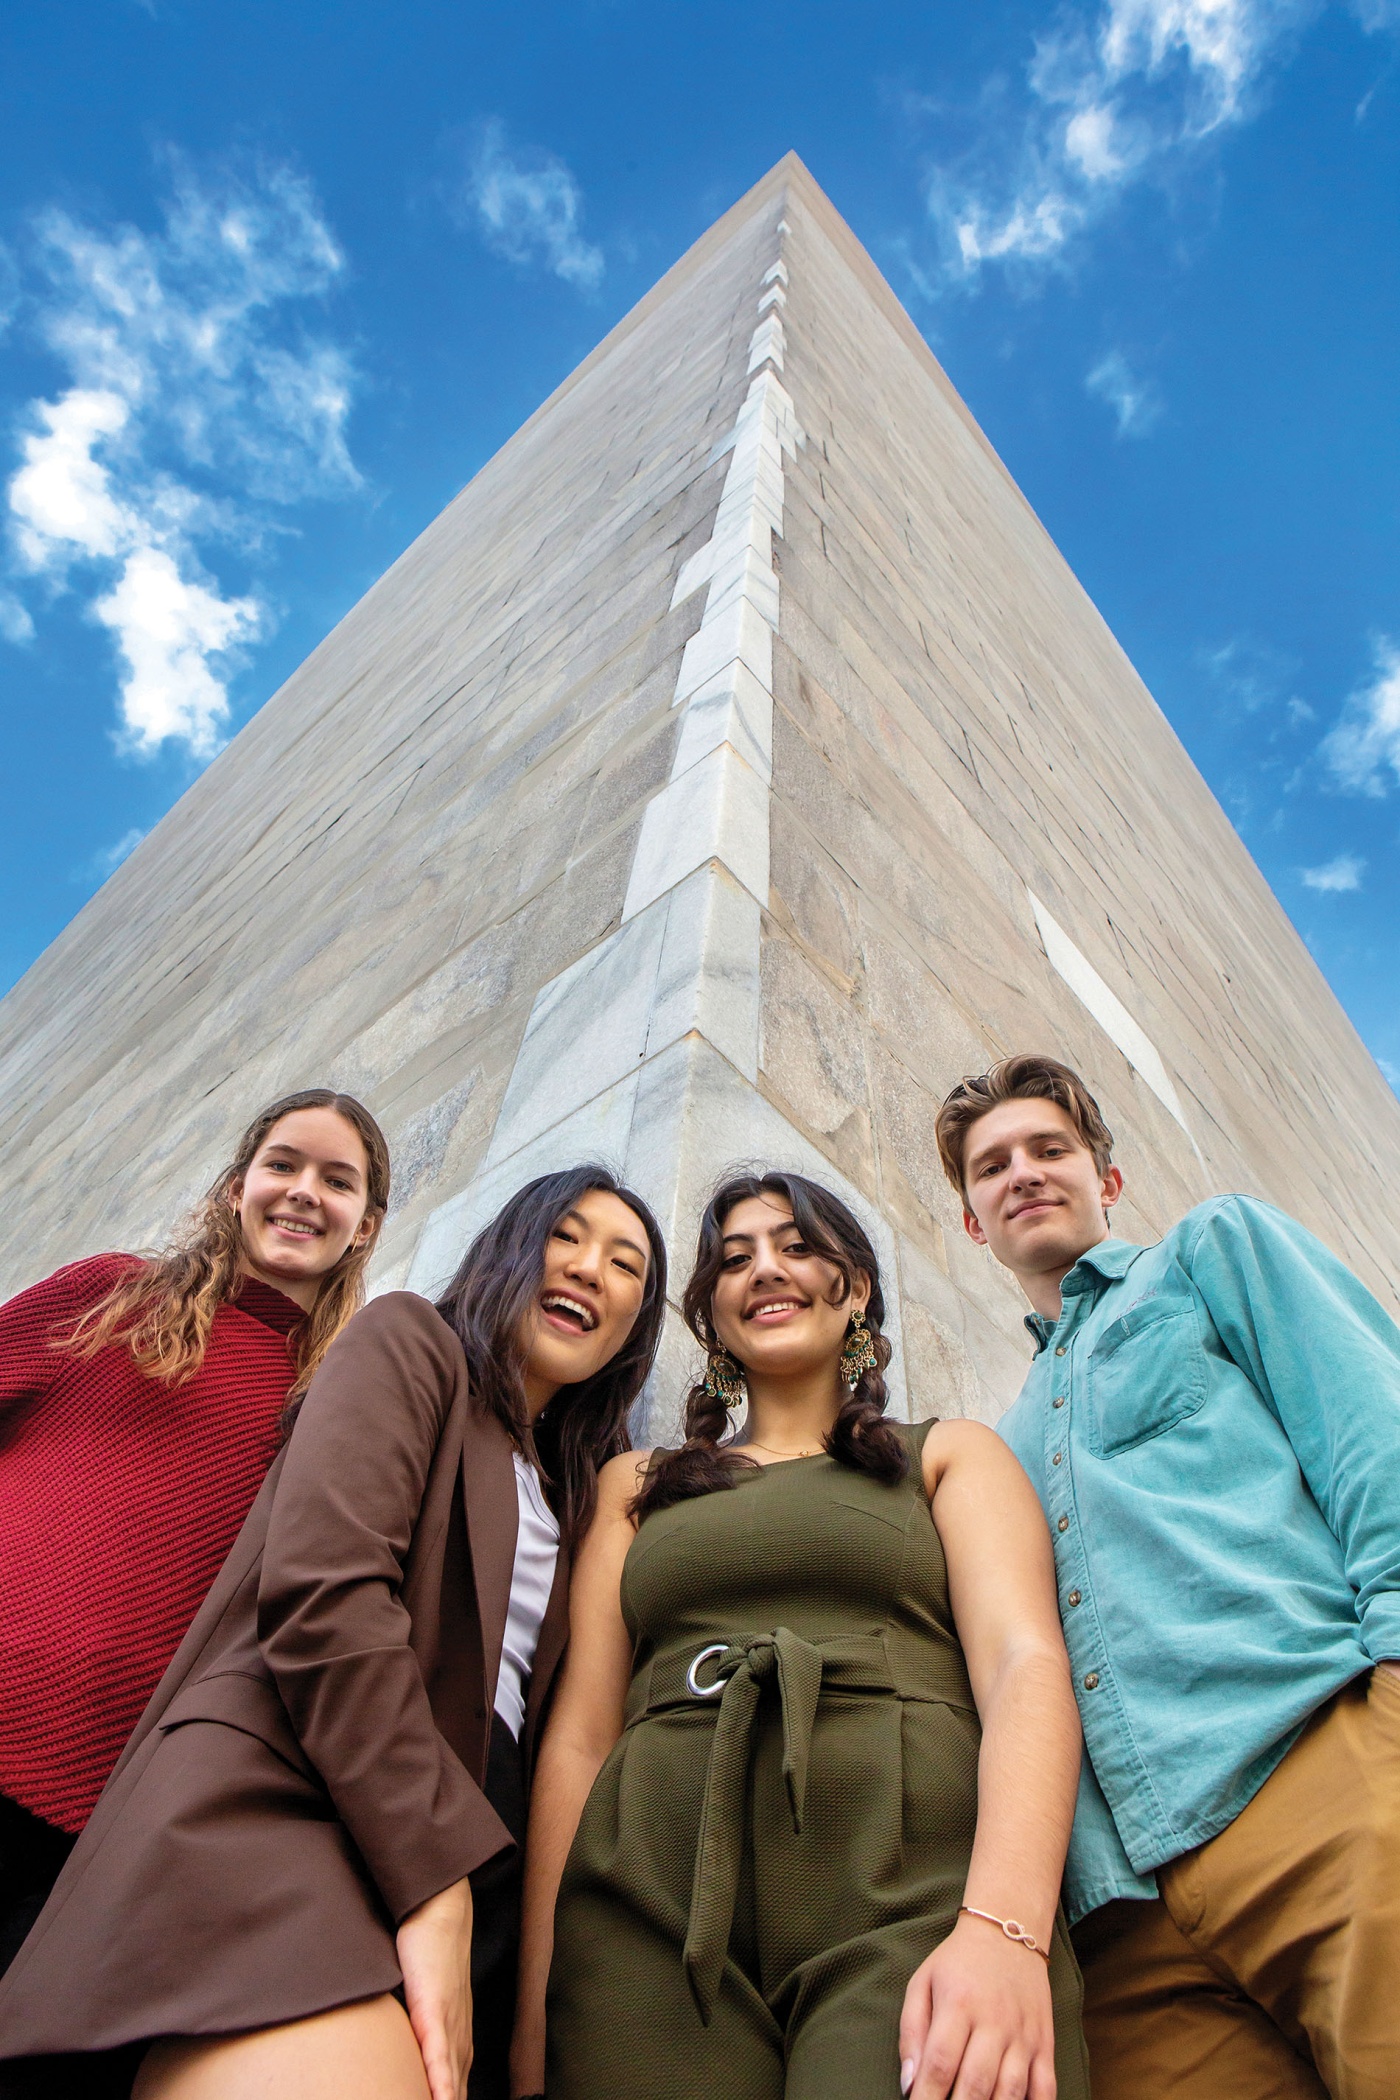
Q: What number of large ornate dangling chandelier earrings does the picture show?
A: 2